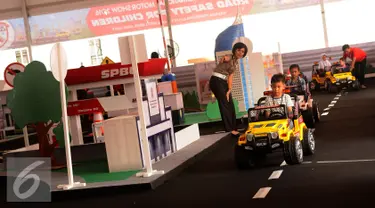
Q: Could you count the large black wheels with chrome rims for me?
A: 2